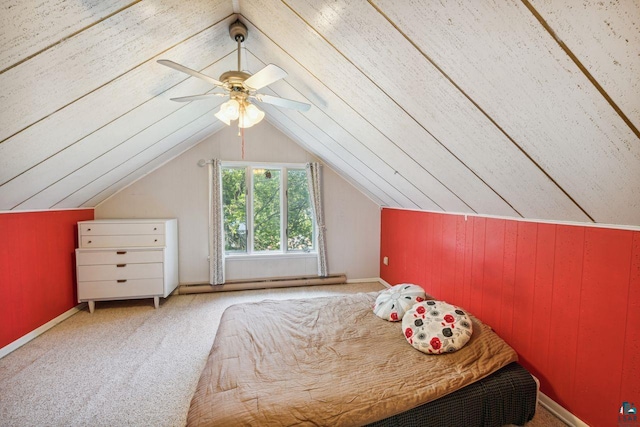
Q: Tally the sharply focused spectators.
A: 0